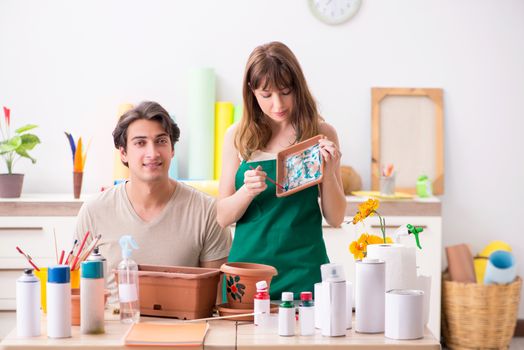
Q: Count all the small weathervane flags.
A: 0